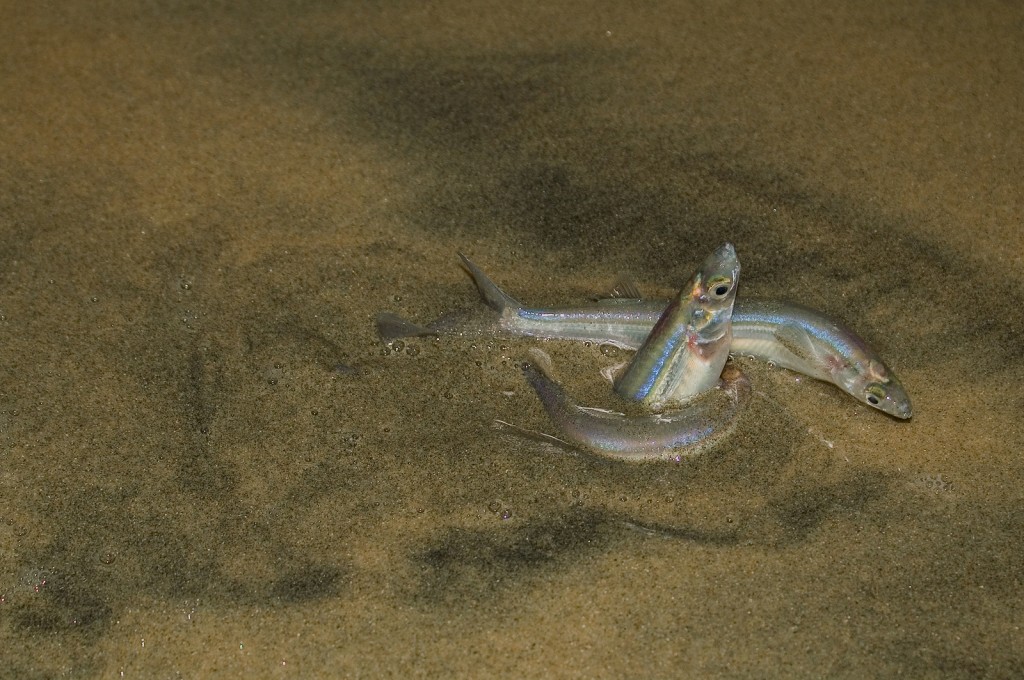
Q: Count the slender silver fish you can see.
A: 3